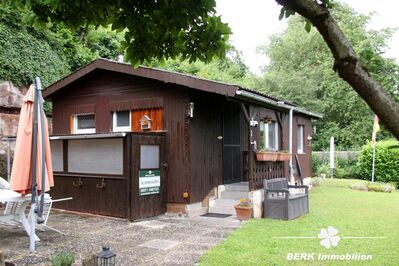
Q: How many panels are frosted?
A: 3